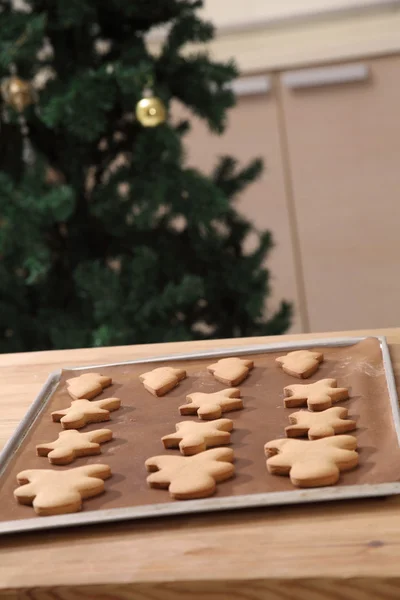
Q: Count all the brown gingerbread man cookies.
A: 9